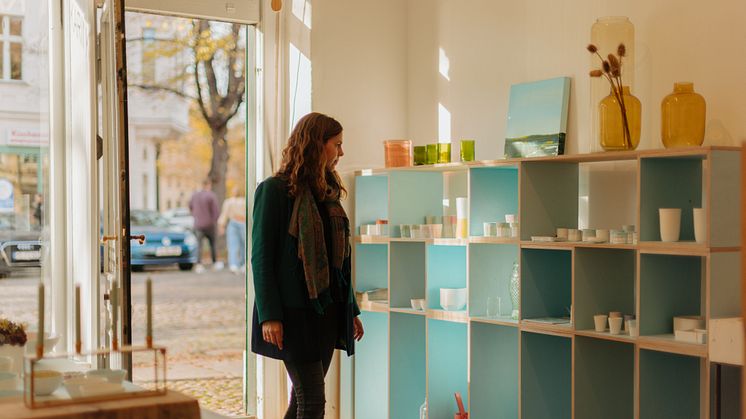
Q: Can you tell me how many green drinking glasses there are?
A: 4